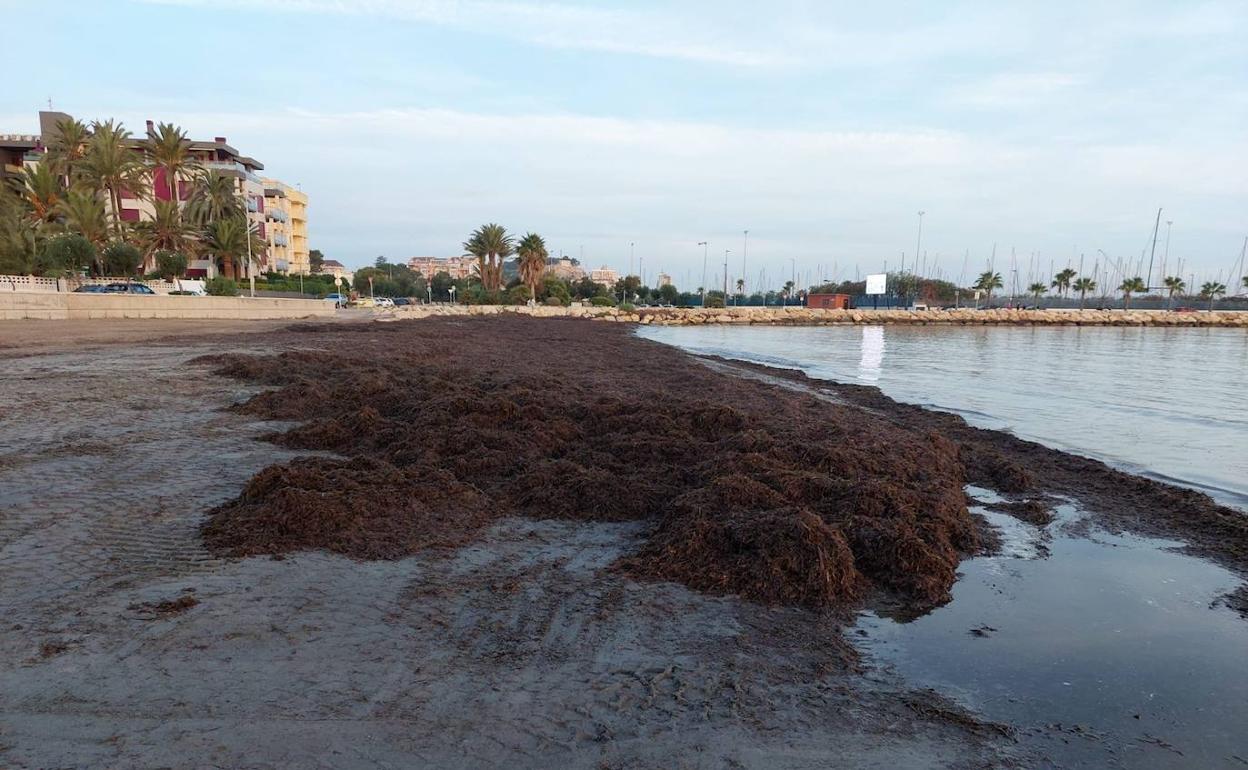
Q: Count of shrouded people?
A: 0